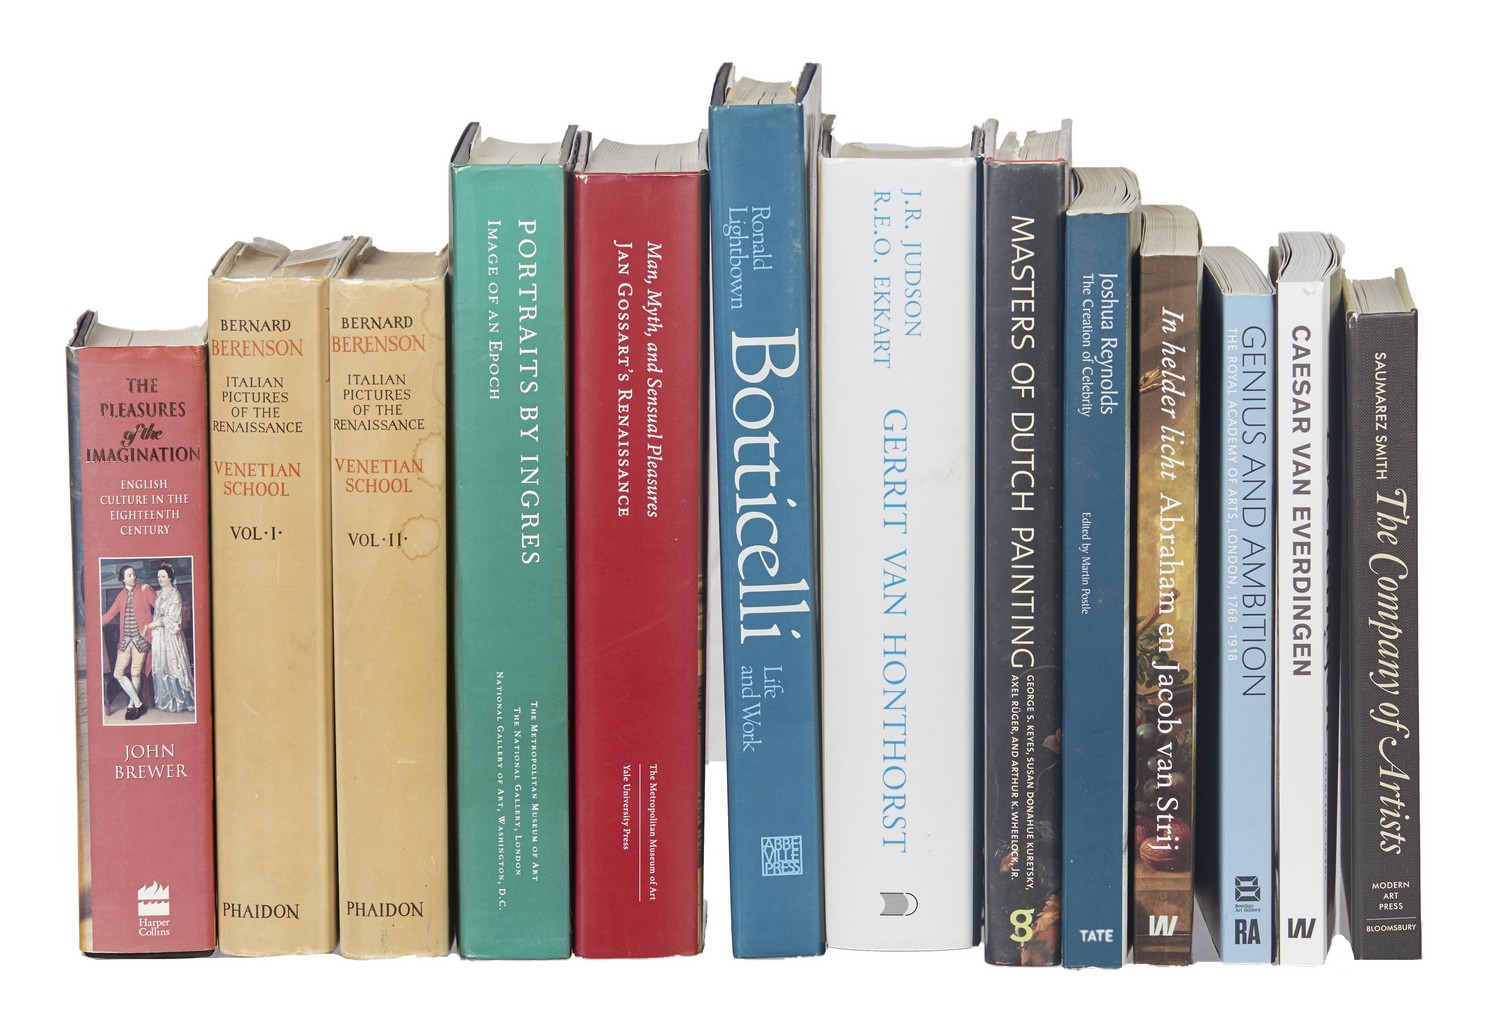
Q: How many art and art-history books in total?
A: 13